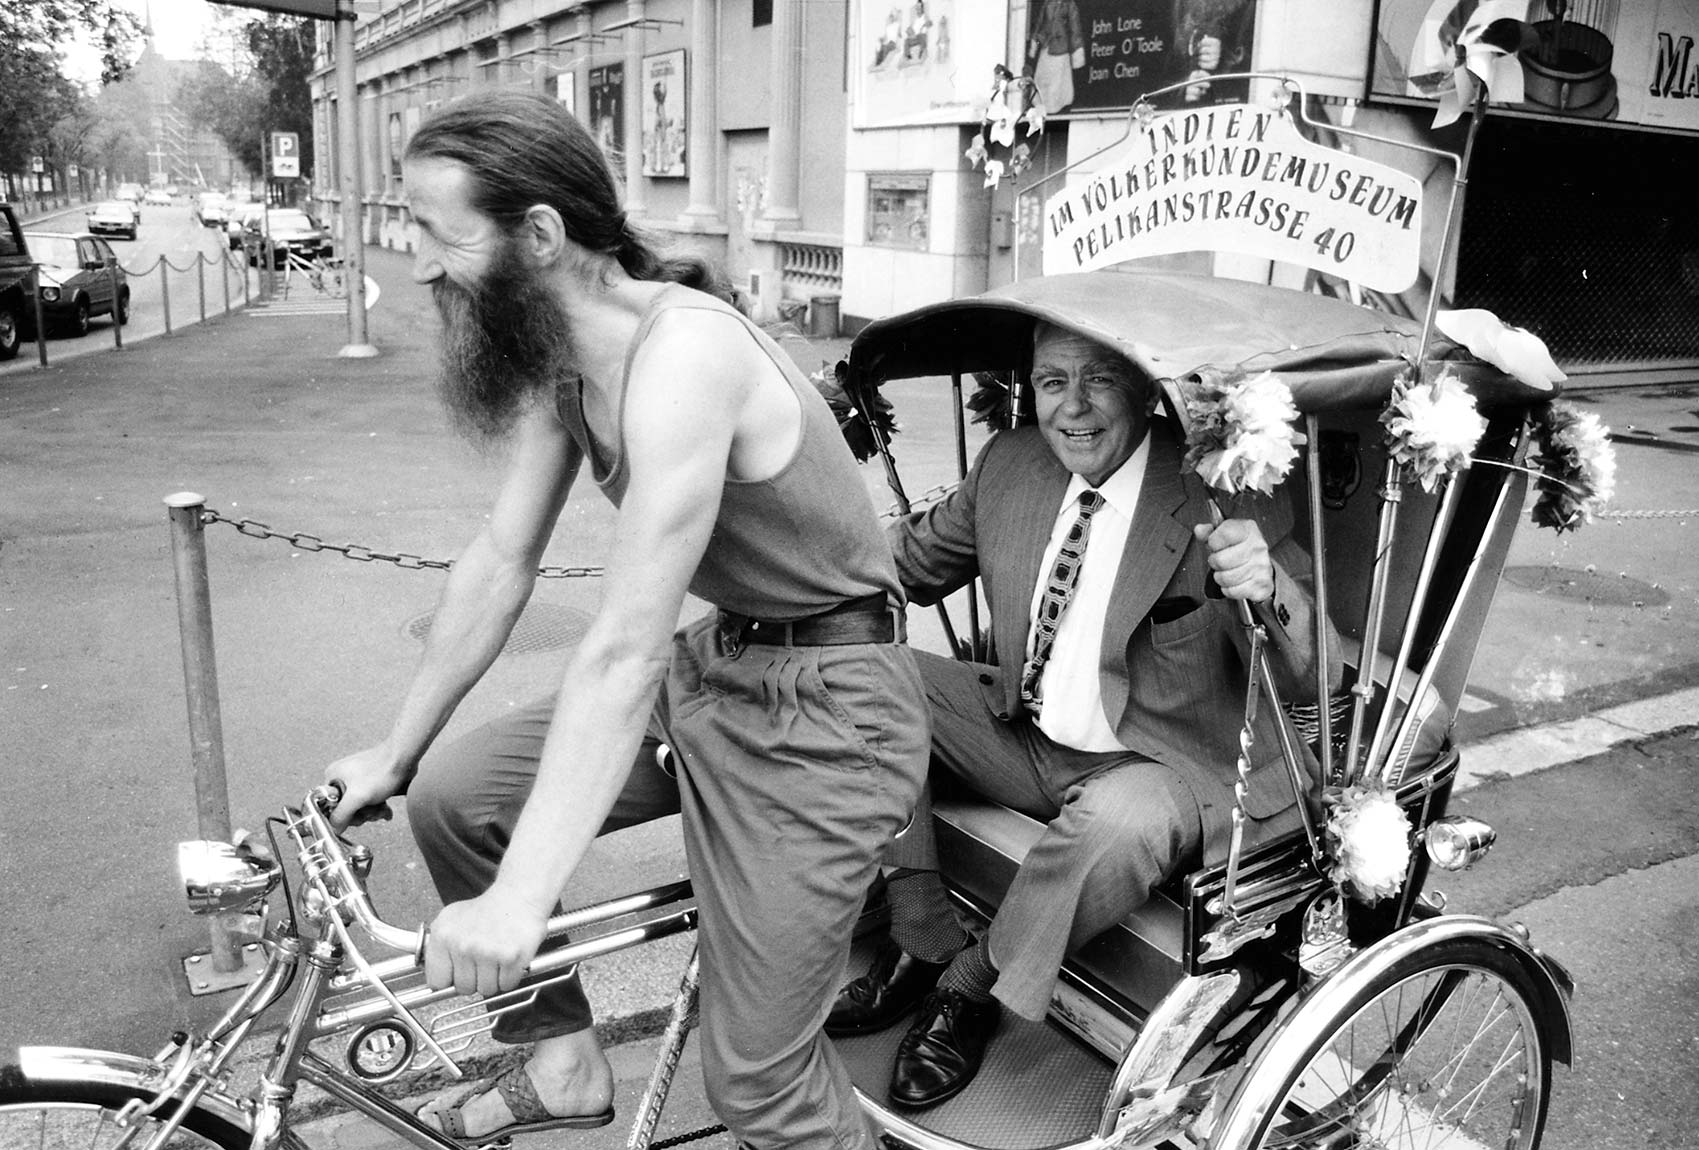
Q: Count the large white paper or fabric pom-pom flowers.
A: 4